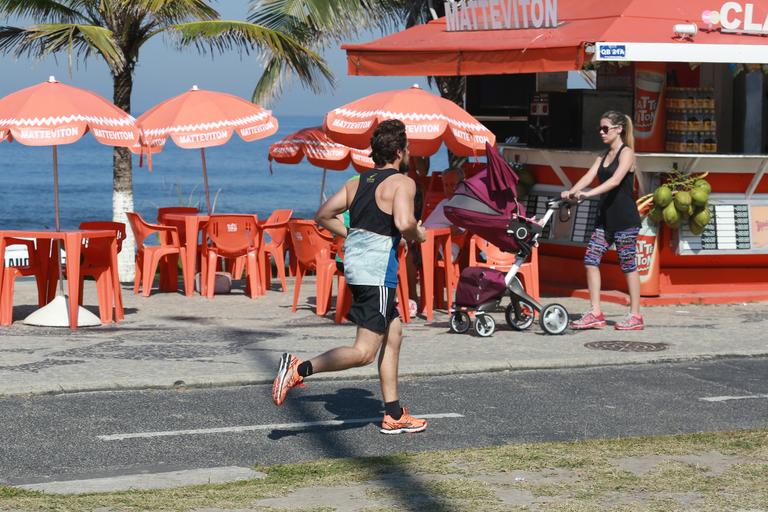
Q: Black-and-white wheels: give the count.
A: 4